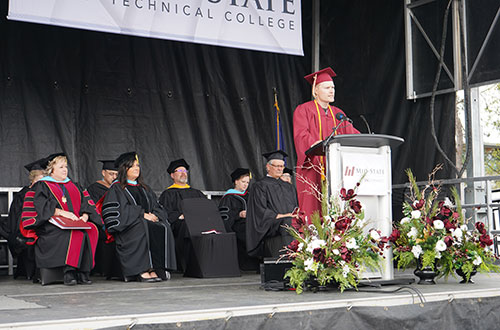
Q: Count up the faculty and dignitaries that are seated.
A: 8